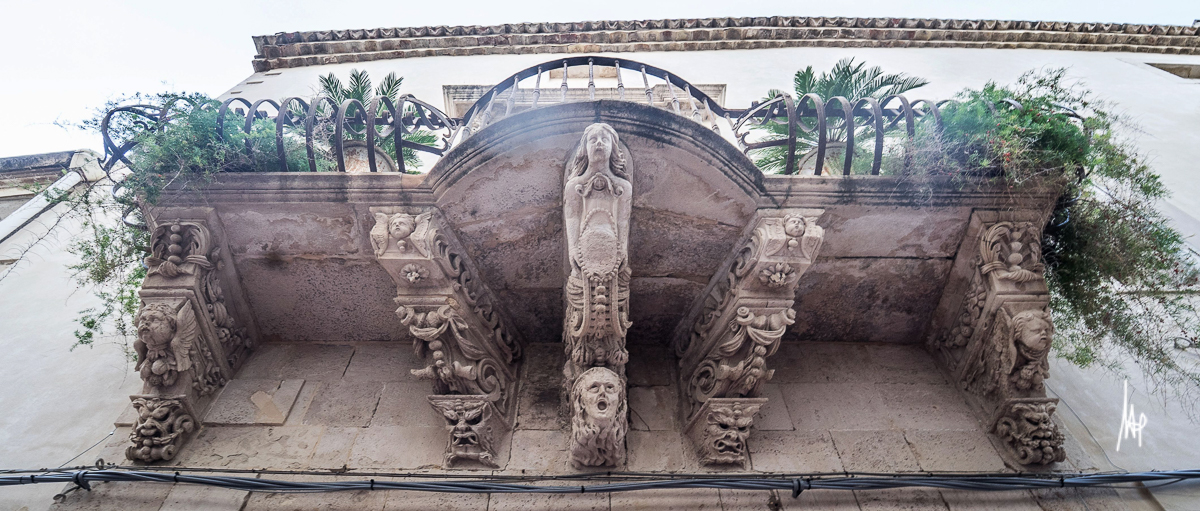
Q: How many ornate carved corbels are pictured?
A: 5